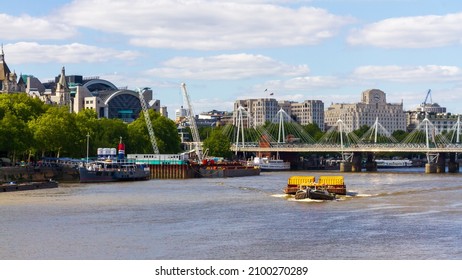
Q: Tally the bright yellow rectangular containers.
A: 2